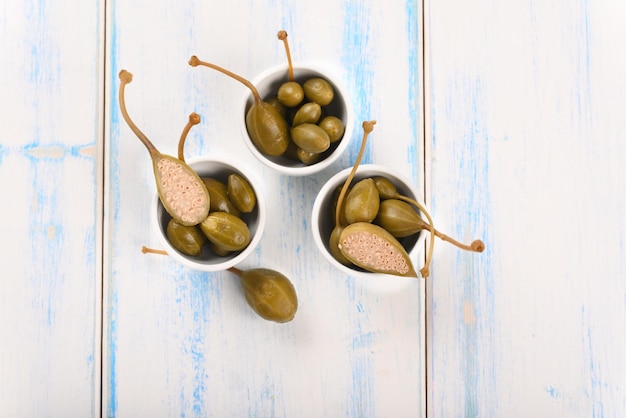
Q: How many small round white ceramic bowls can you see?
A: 3